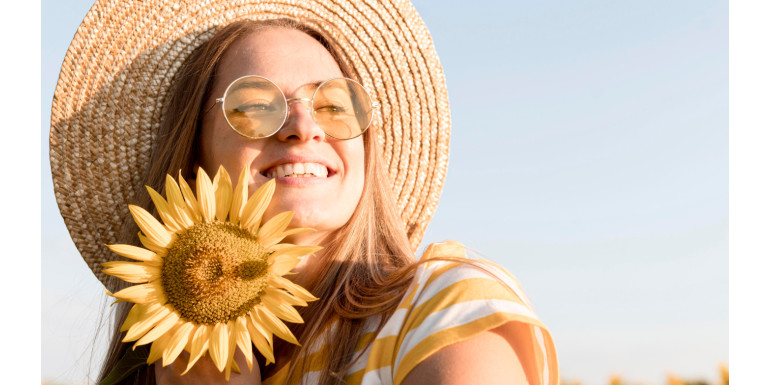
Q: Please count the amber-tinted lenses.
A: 2